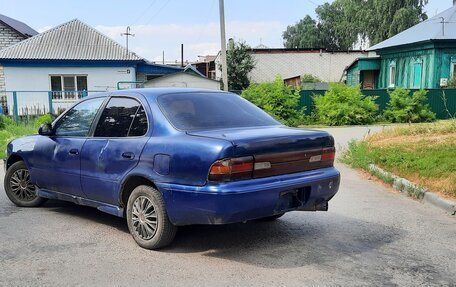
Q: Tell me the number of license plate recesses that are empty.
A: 1